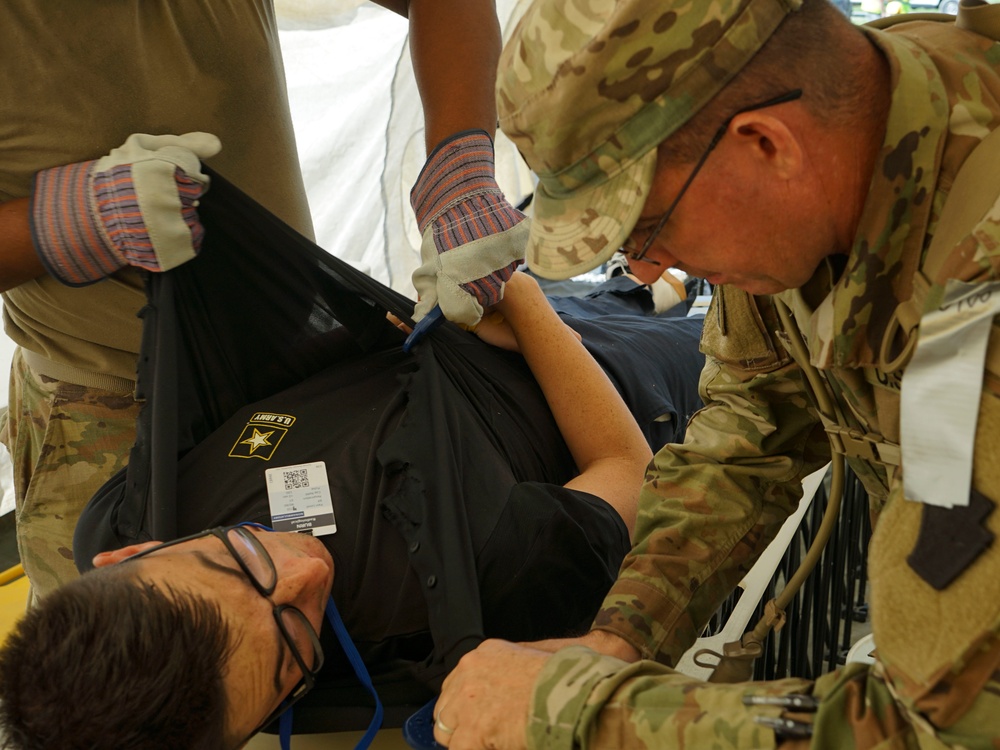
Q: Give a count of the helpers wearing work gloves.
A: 1